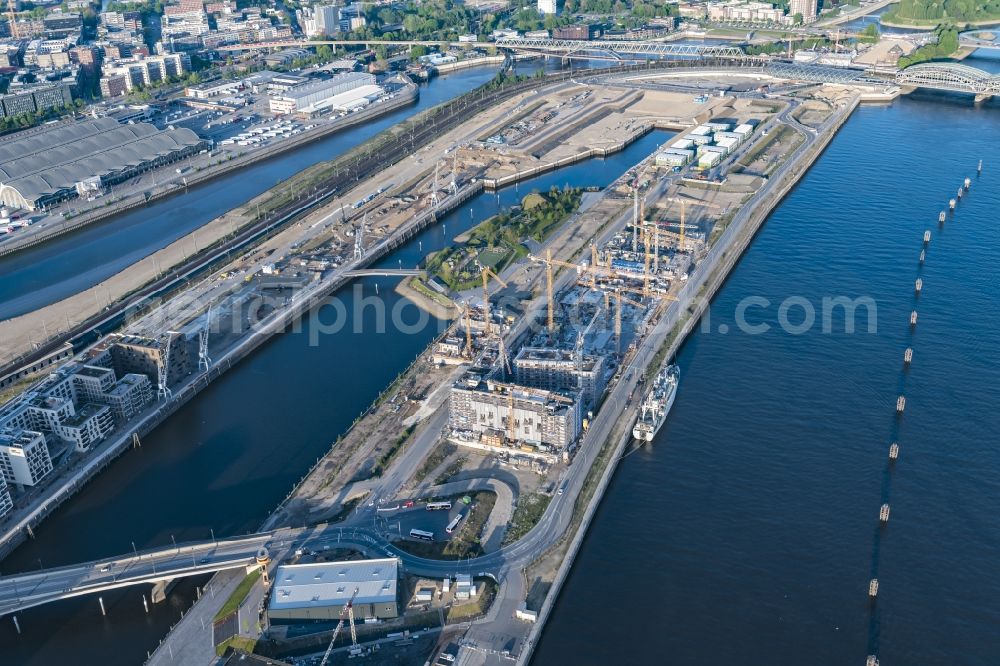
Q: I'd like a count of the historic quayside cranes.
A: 5